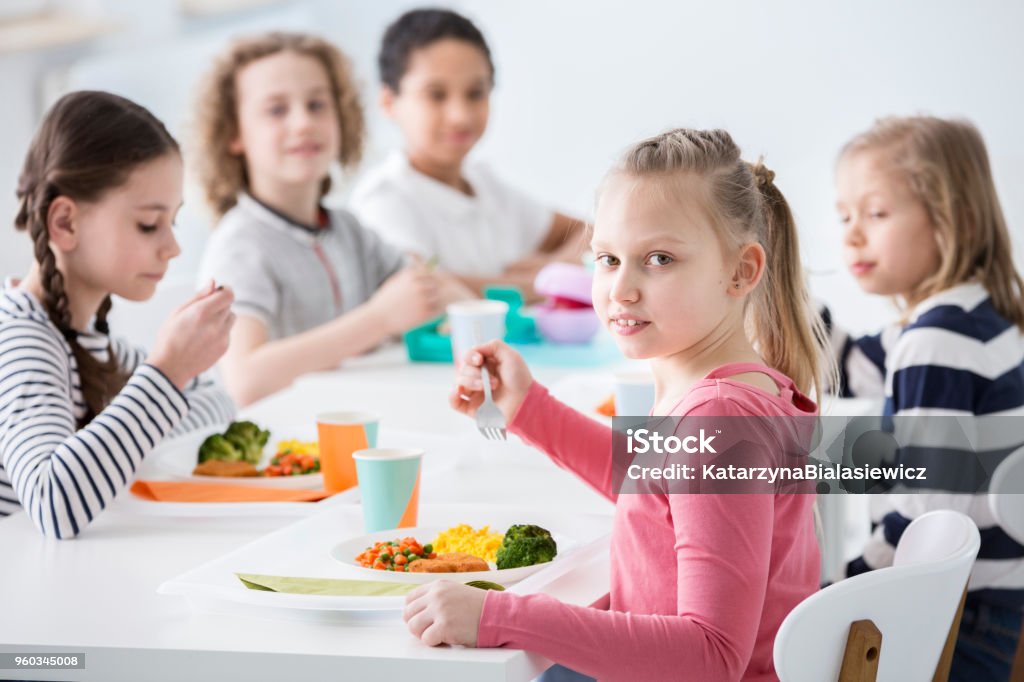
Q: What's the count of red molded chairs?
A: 0